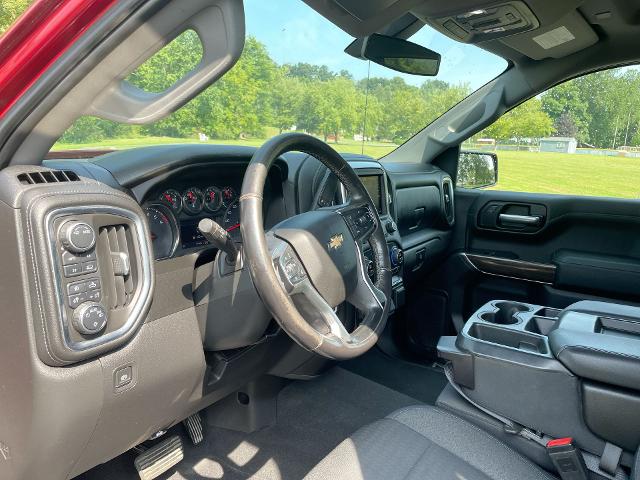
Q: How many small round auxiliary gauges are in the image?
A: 4